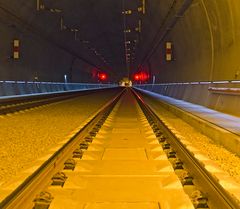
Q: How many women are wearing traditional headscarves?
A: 0